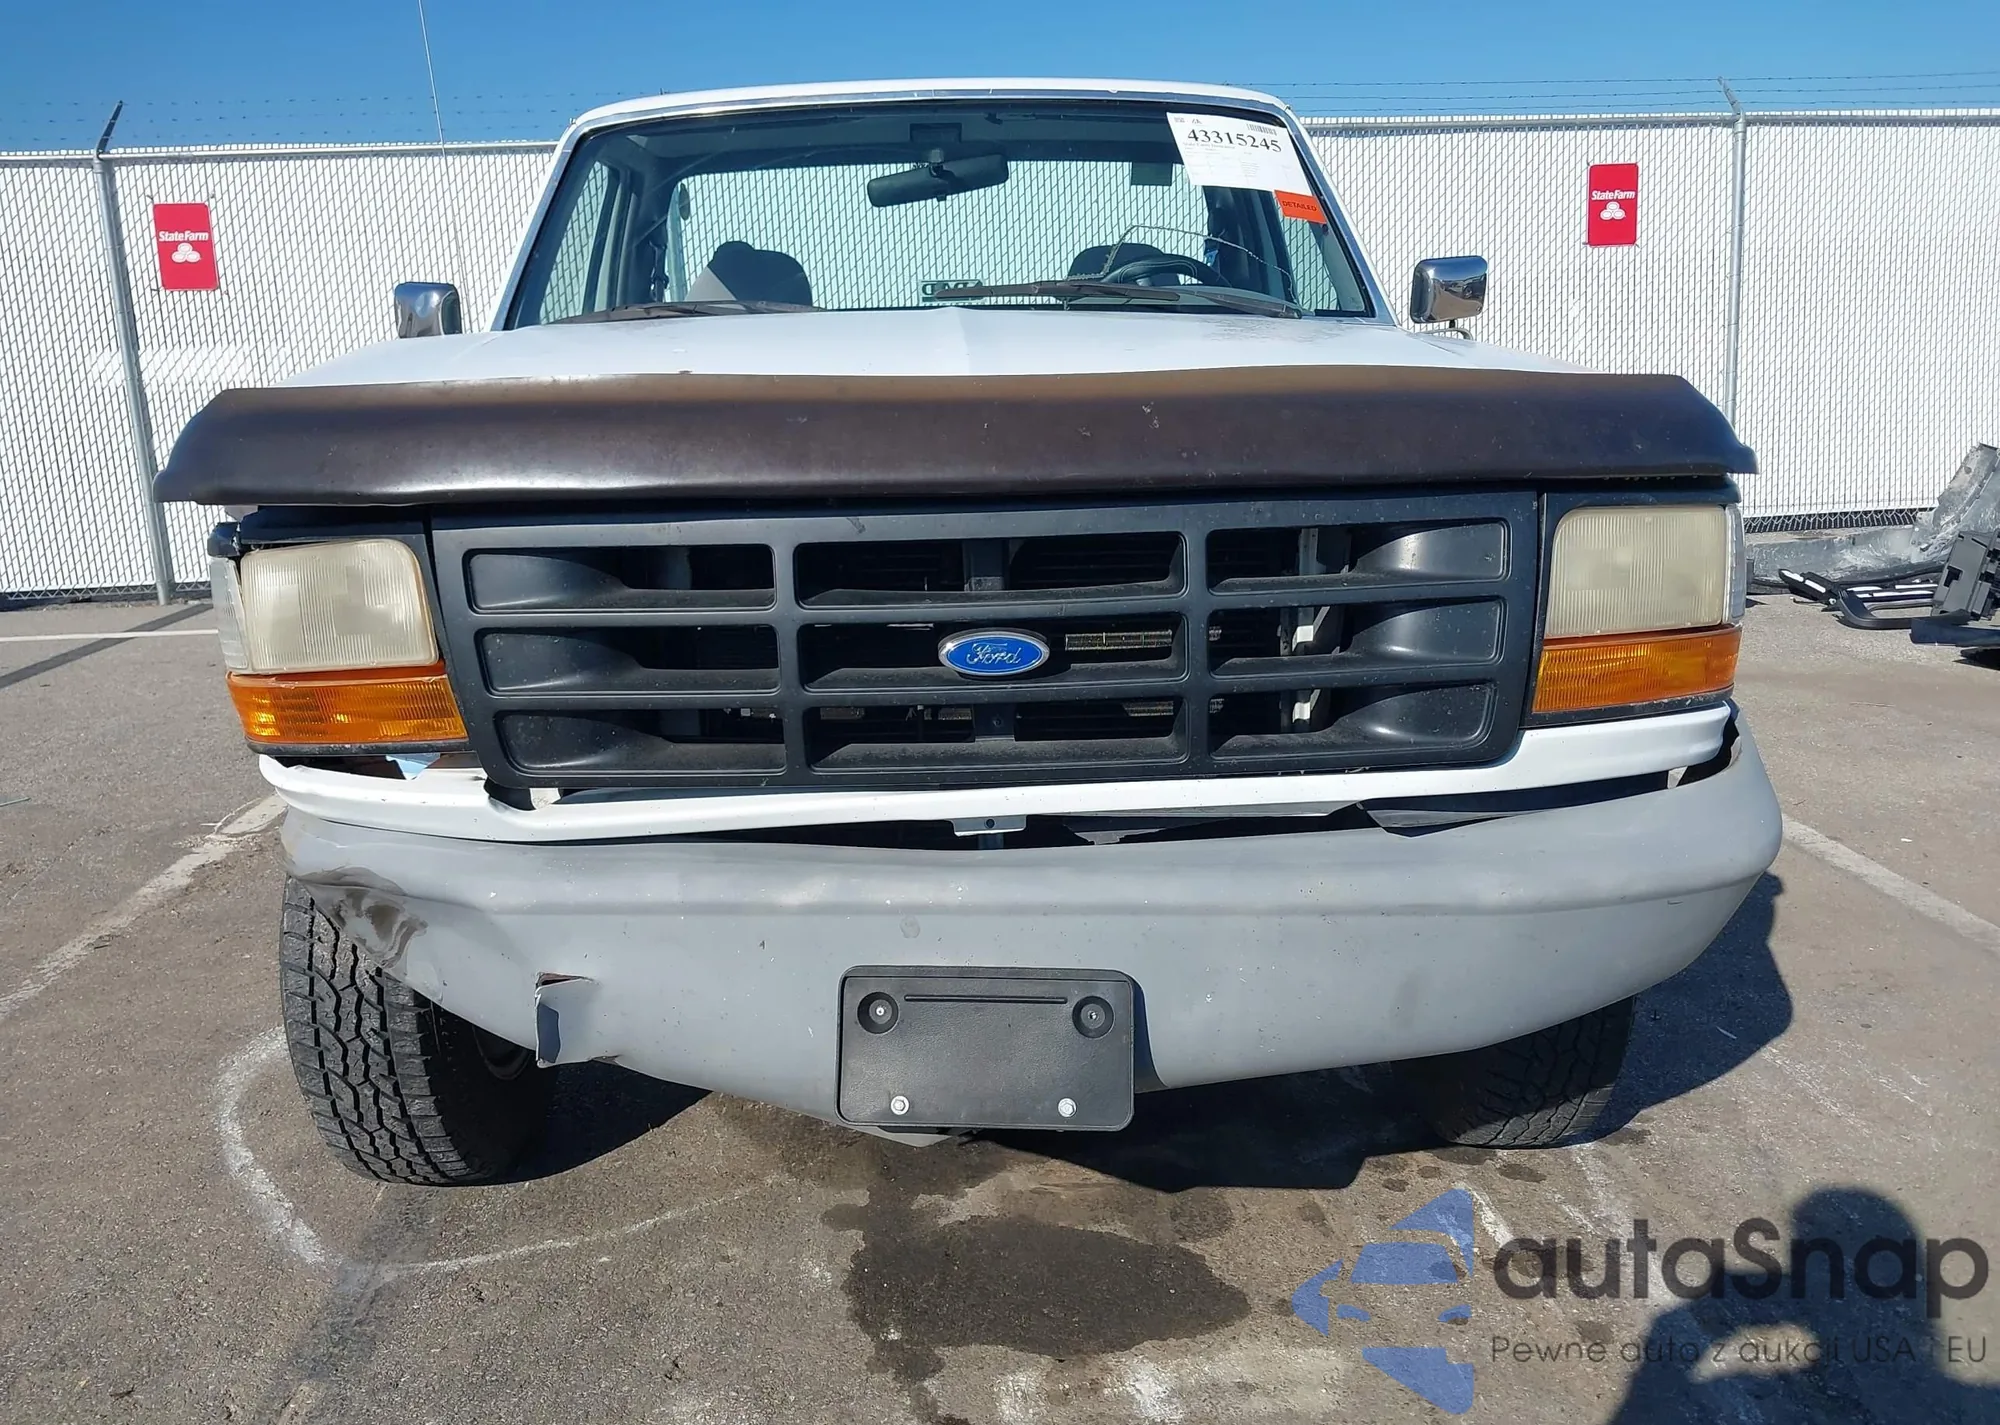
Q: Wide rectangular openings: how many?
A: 9